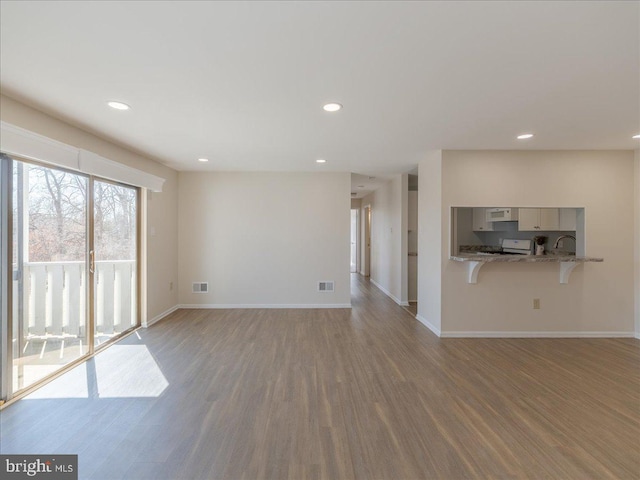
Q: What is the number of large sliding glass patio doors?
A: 1